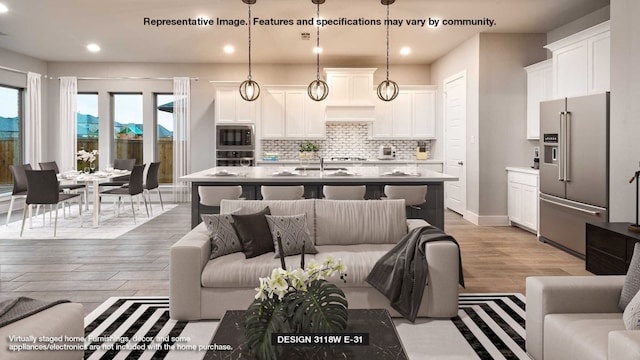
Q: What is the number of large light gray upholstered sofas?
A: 1